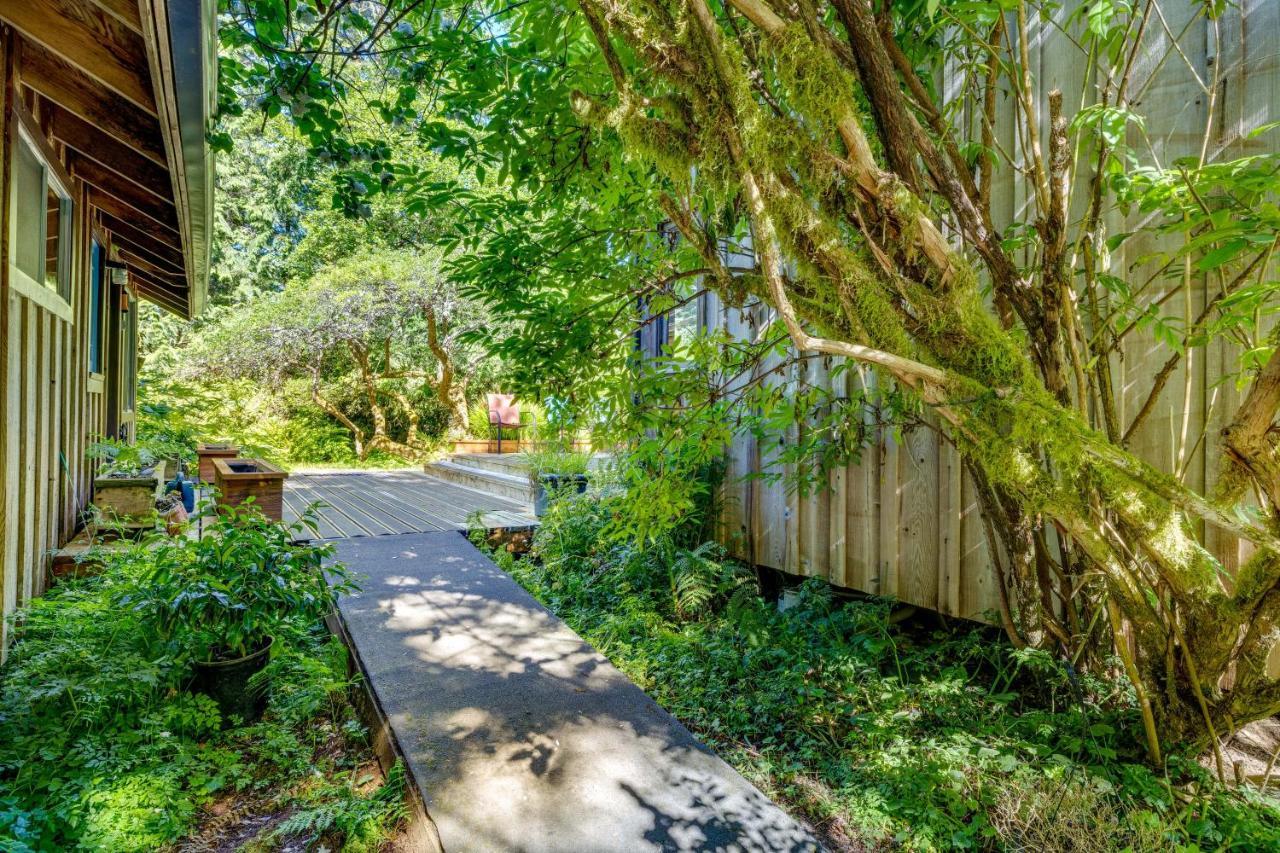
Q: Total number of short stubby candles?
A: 0